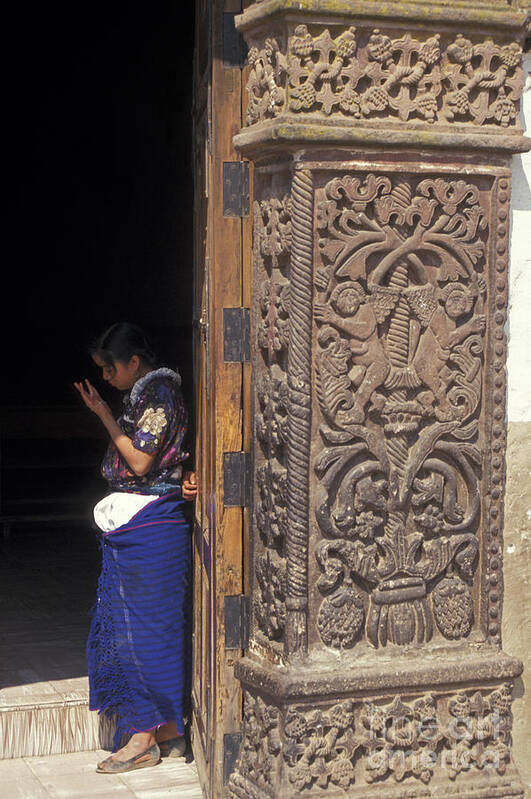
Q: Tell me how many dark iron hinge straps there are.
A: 6